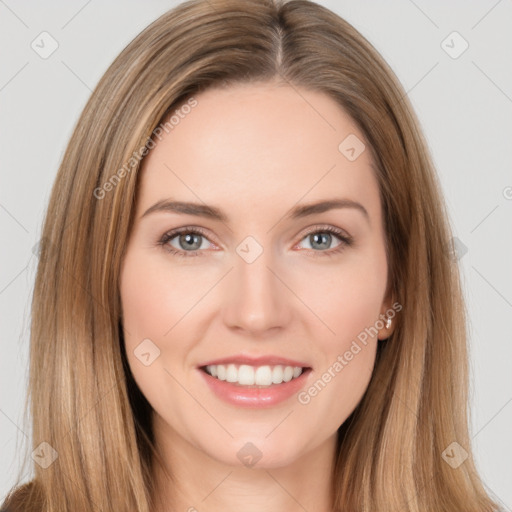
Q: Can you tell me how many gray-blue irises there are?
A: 2